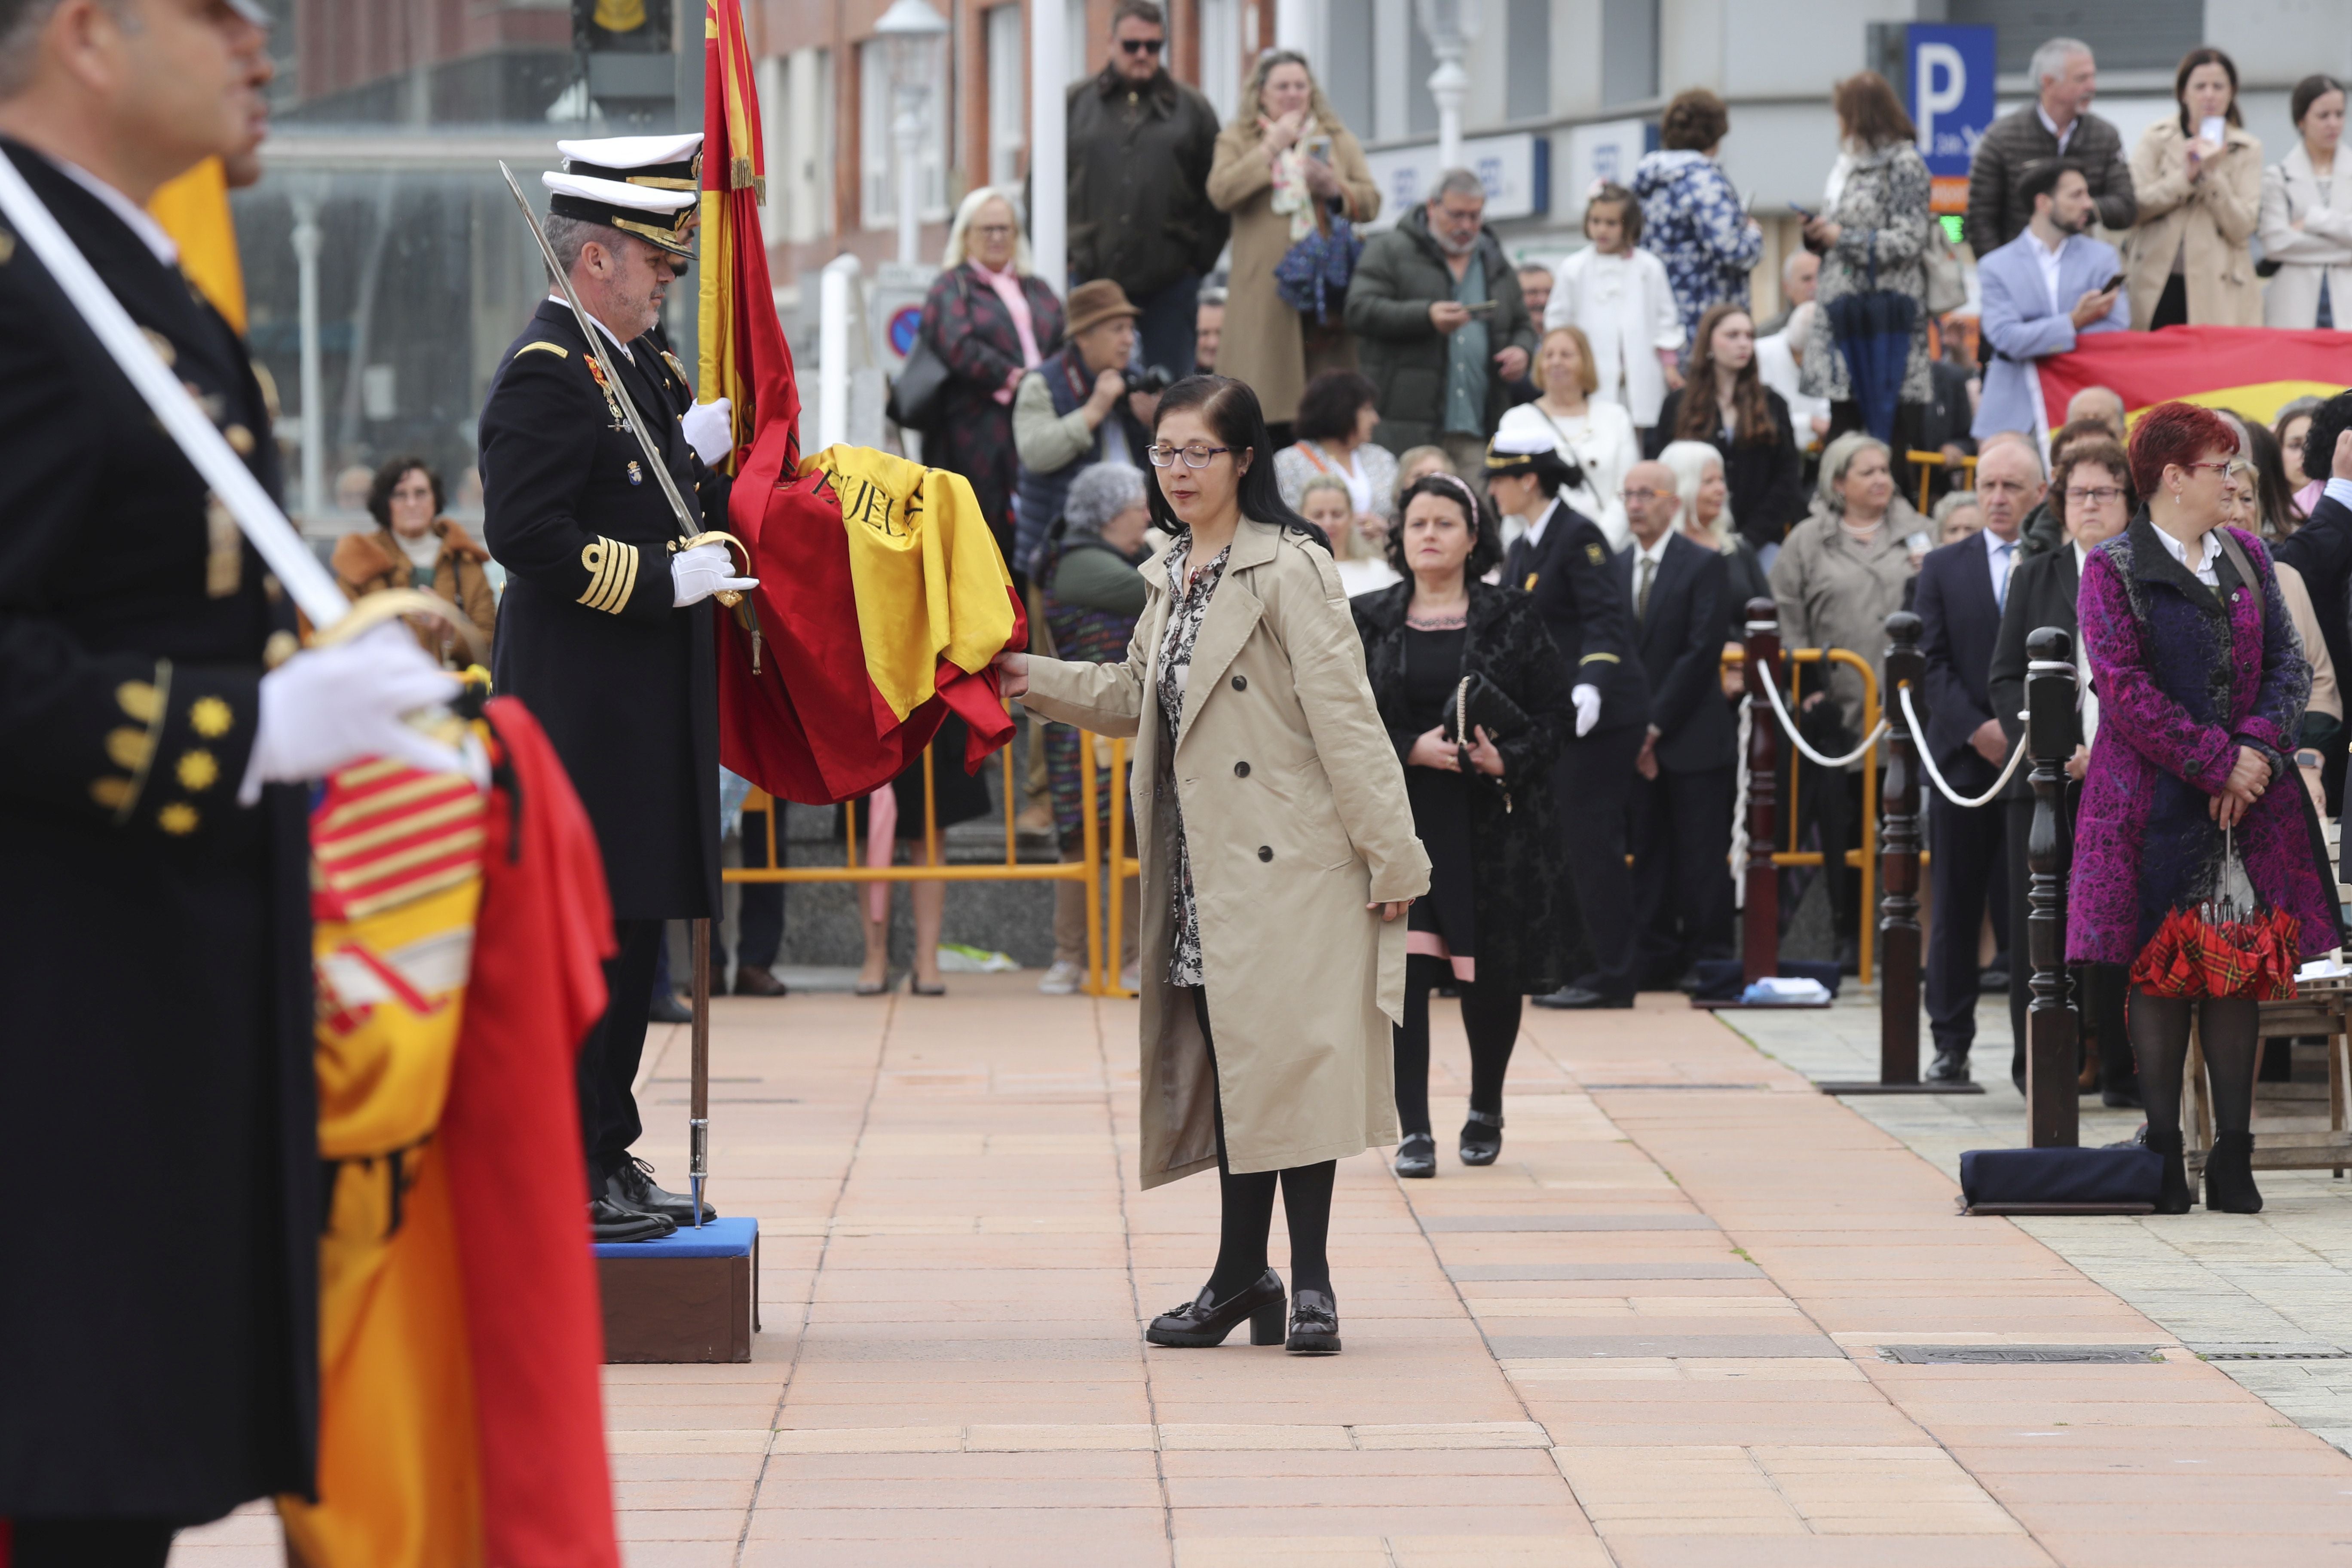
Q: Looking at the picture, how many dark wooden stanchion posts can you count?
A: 3